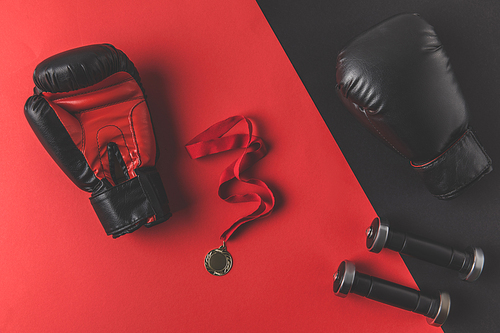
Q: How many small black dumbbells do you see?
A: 2